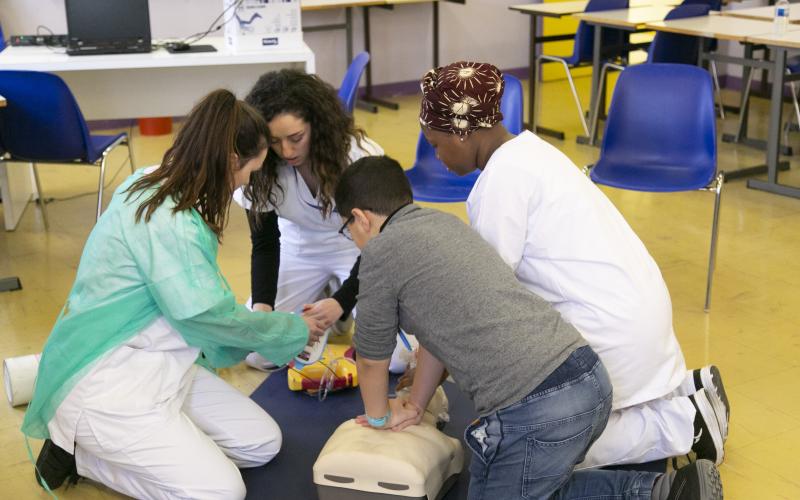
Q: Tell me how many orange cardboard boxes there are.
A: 0